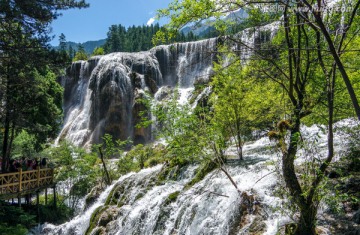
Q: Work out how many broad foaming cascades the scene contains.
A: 2